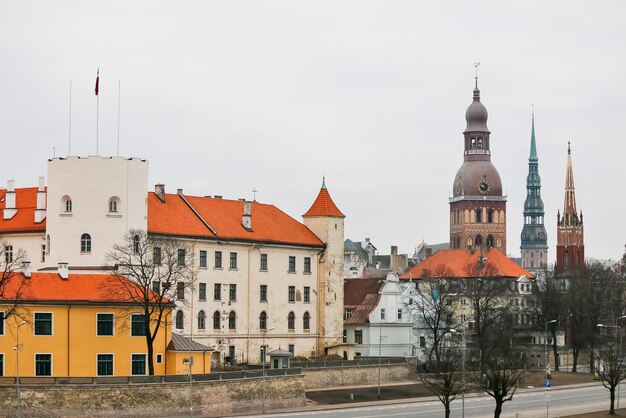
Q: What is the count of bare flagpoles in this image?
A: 2